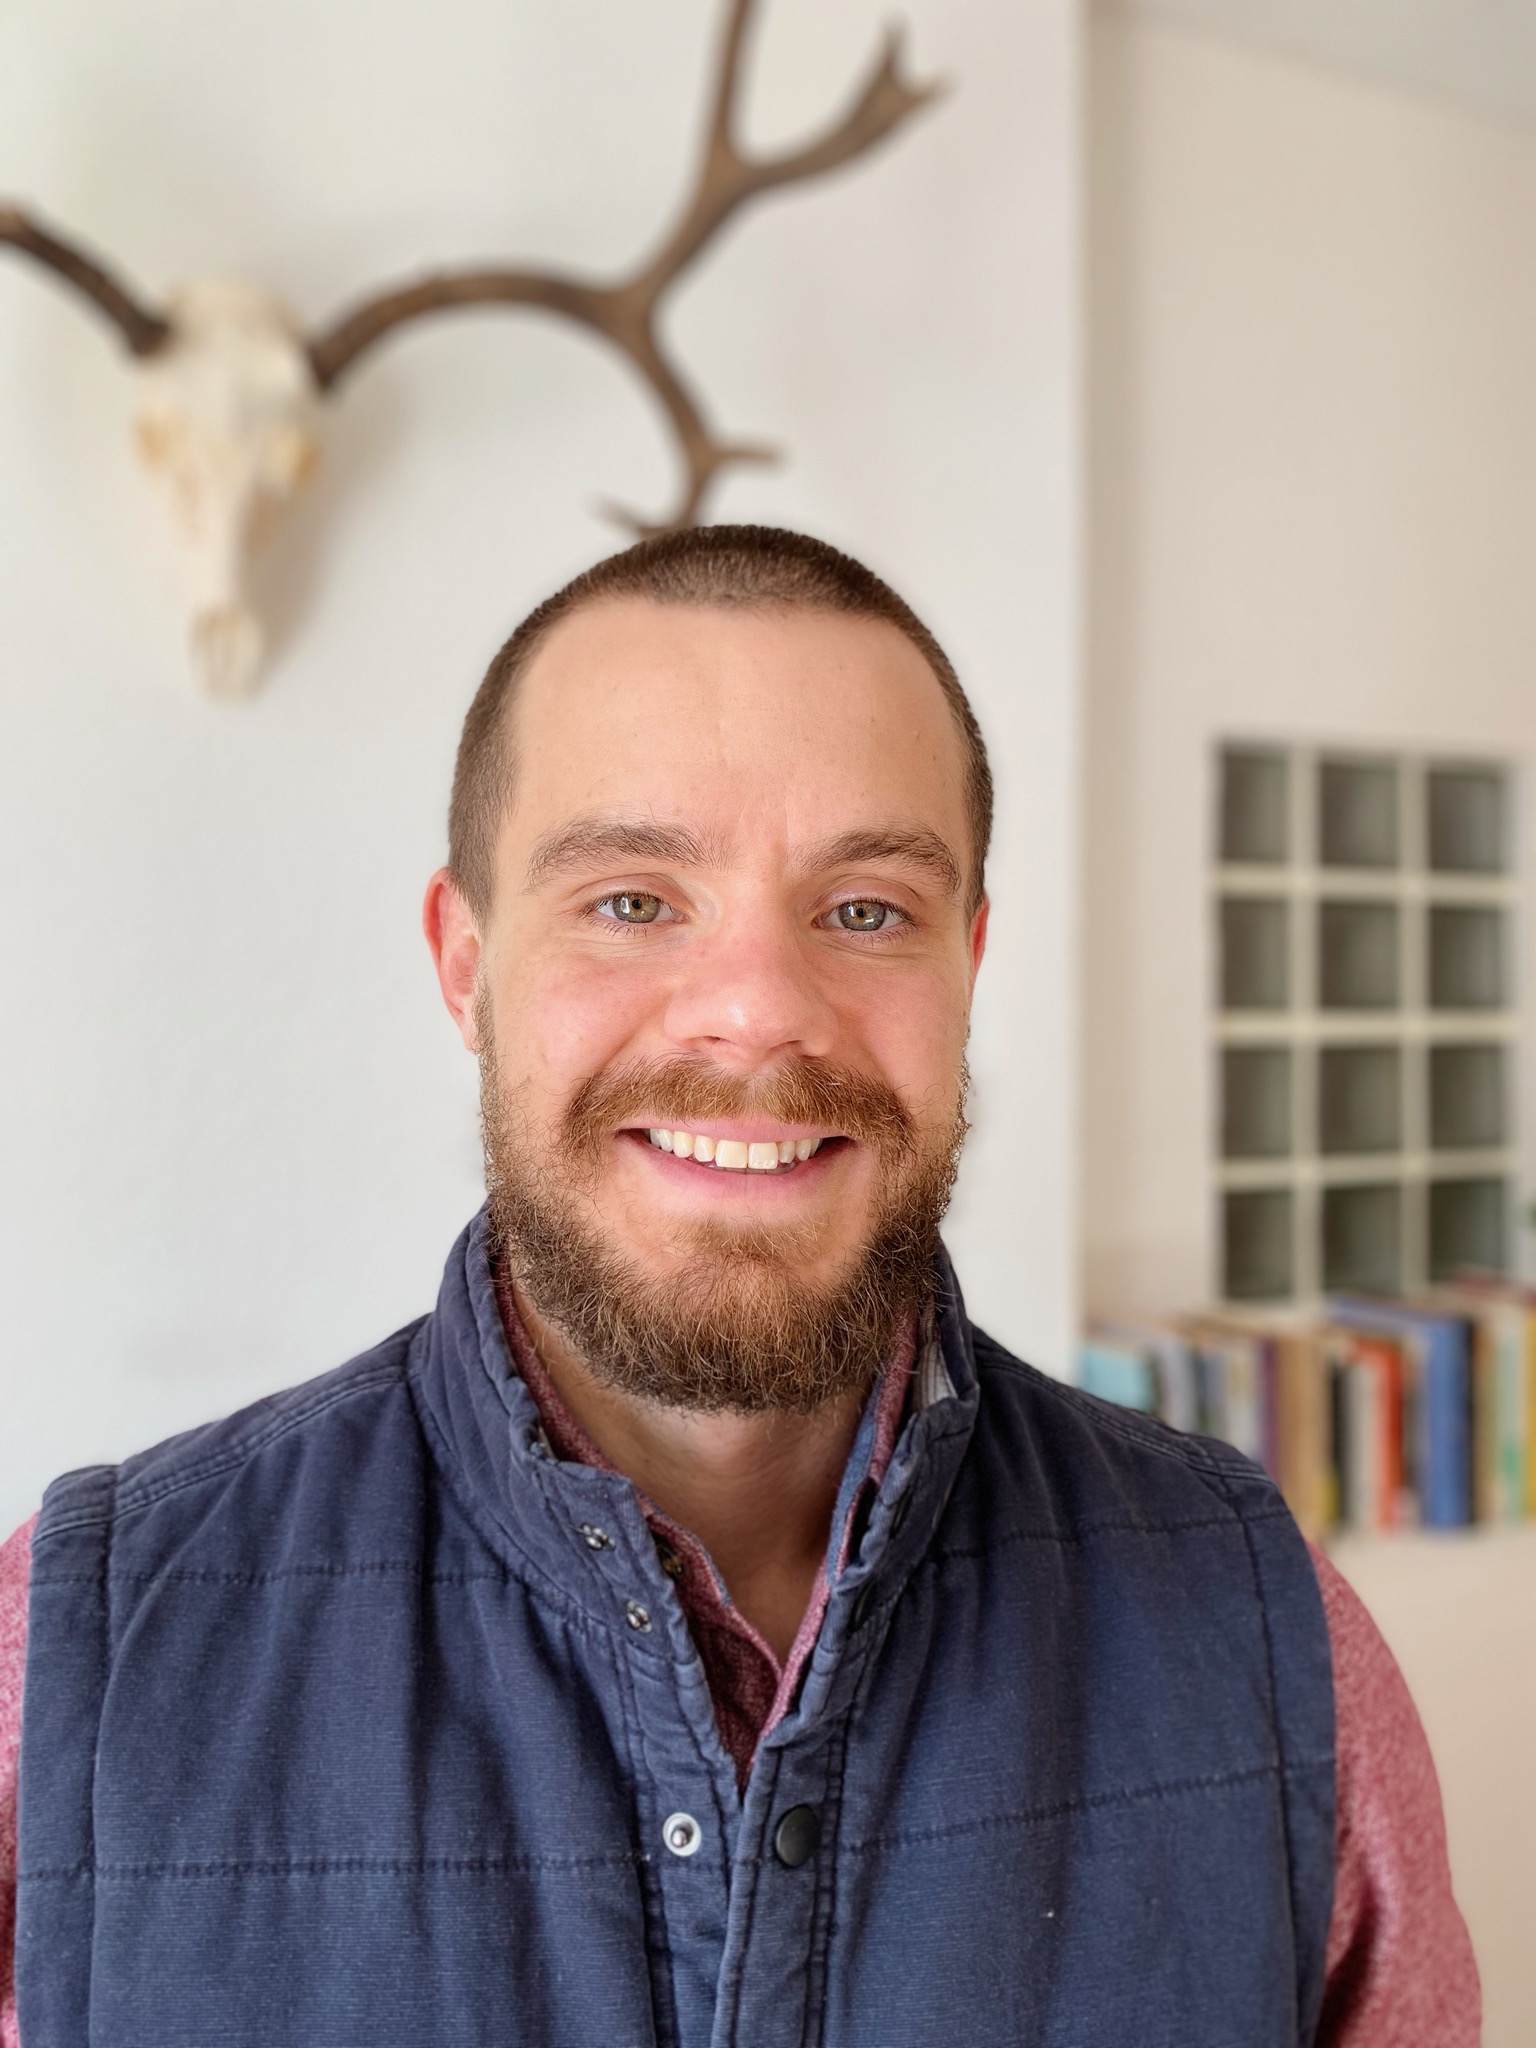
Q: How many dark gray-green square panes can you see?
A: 12